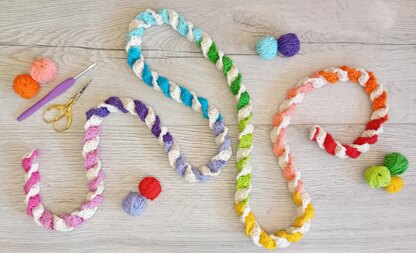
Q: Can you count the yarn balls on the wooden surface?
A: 9